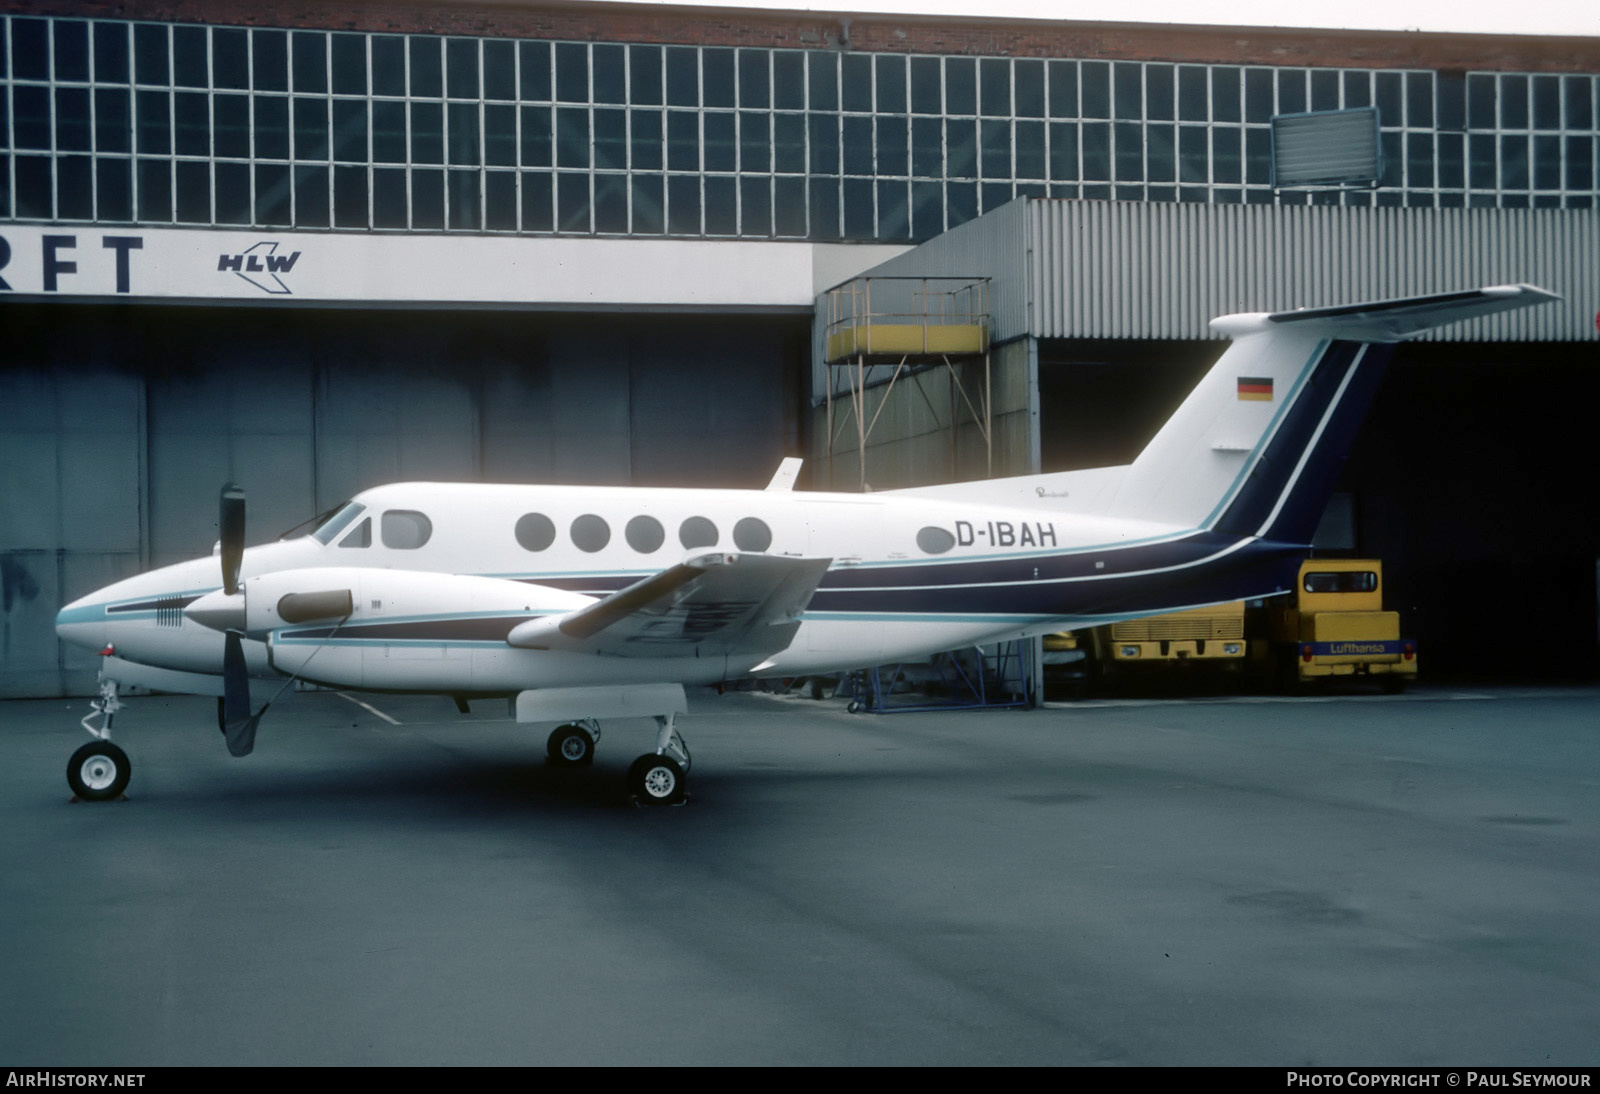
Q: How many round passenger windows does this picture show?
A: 5